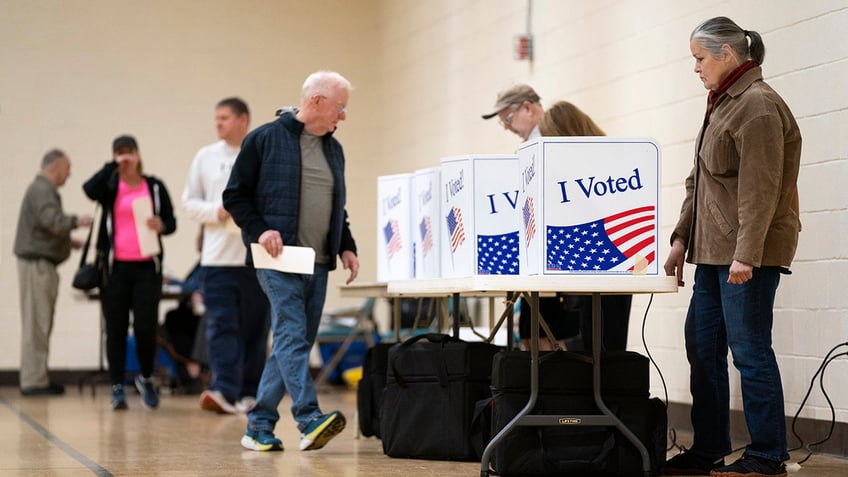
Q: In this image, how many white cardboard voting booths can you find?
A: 4